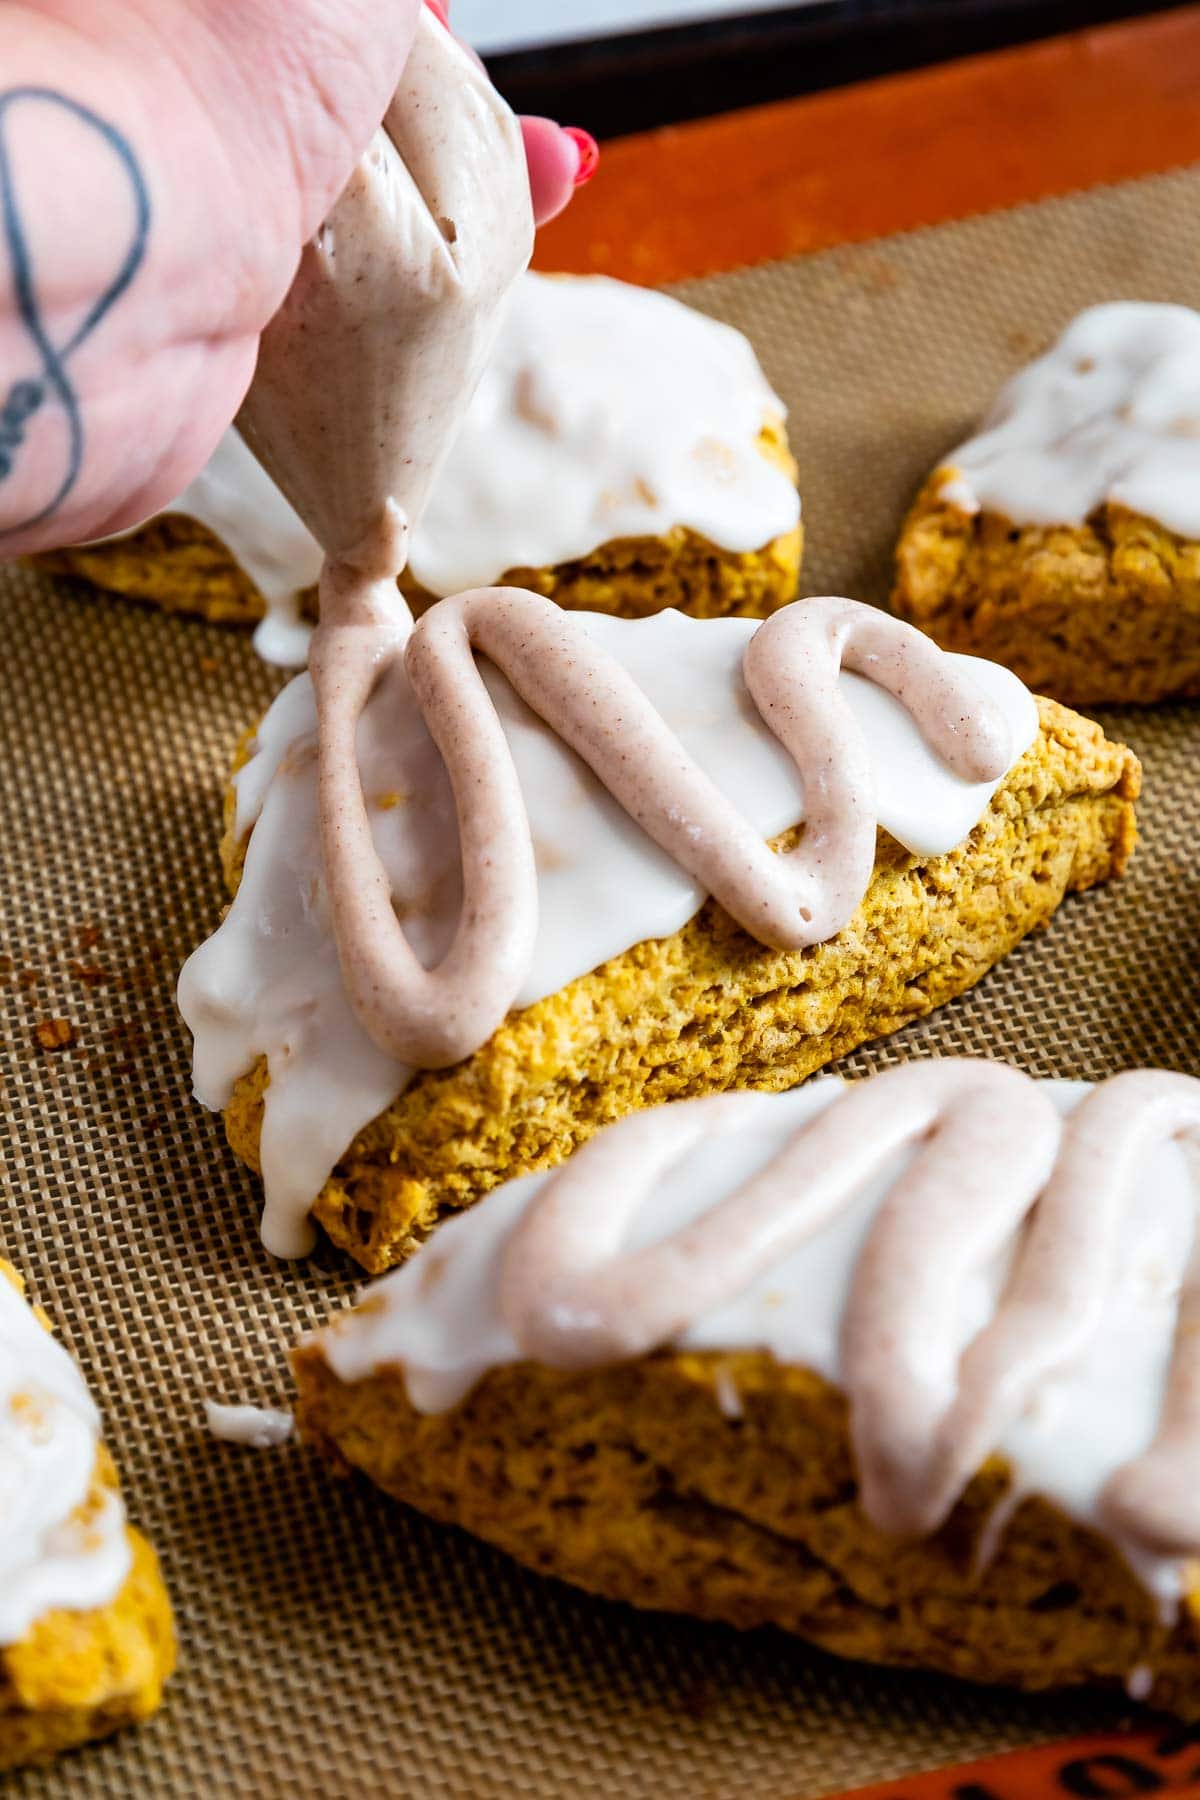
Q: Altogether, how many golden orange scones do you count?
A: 5